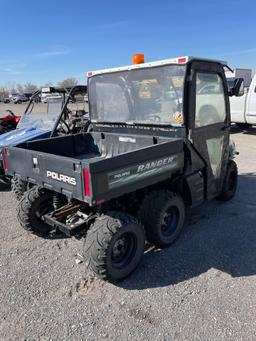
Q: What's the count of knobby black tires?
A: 5